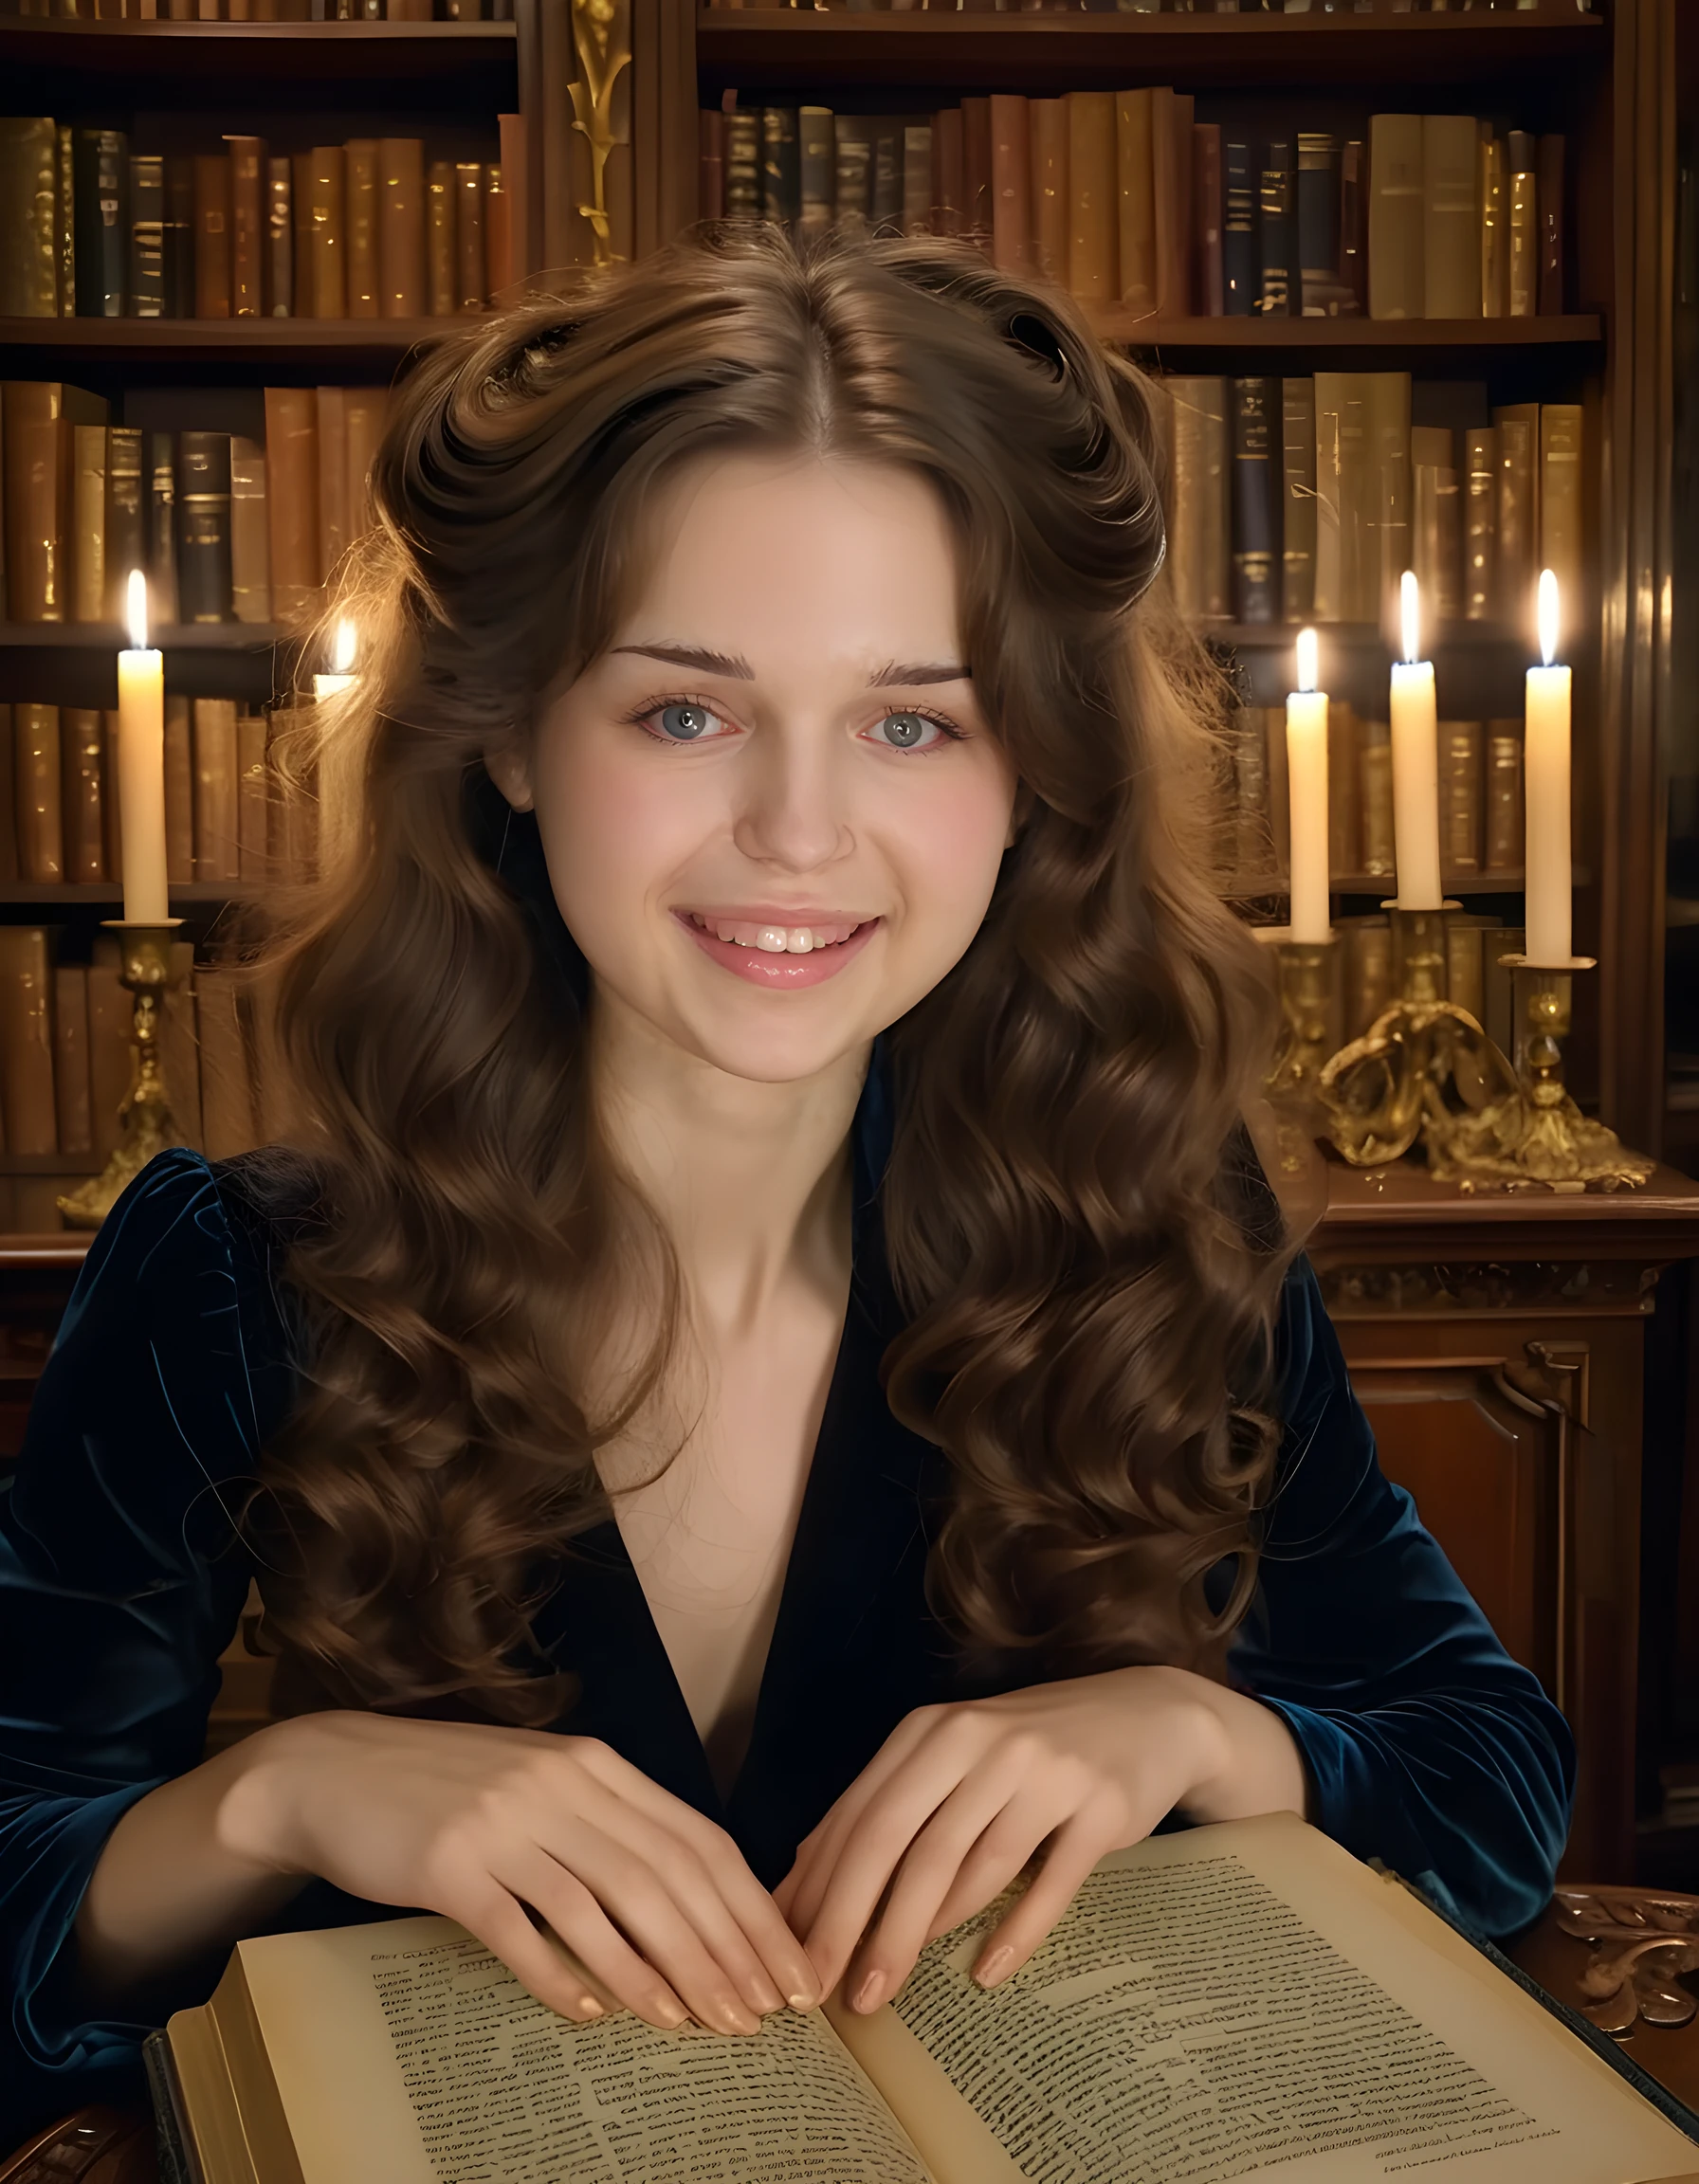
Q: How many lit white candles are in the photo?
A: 5